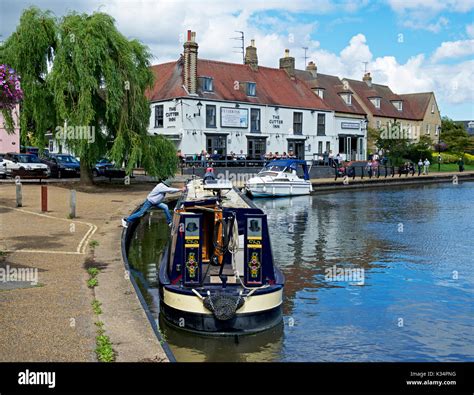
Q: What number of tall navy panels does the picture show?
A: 2